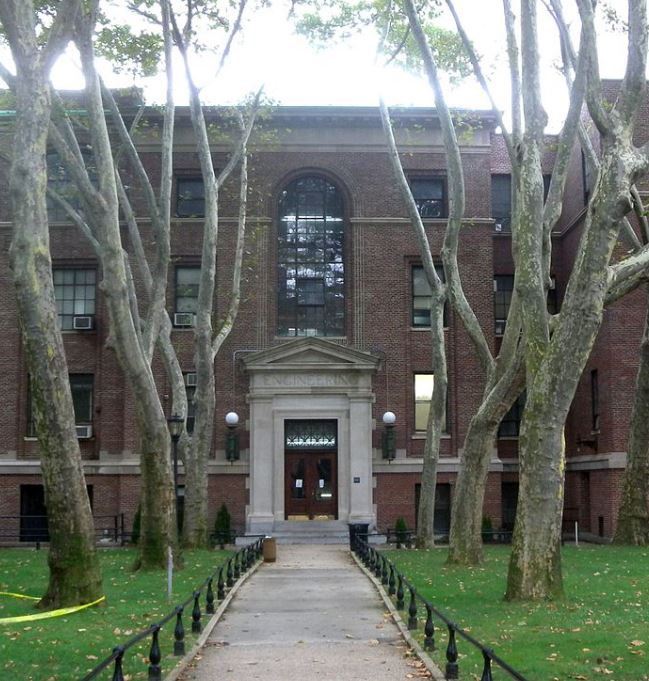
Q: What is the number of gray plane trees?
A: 7